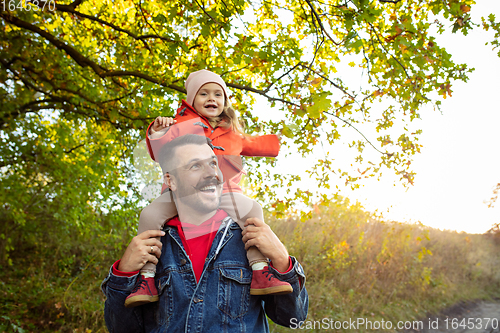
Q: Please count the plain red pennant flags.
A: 0